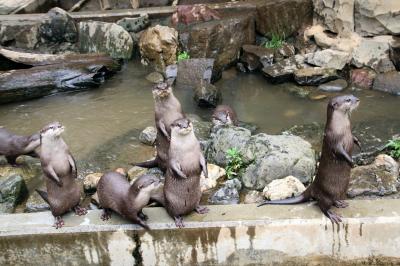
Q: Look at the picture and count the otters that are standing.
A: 4